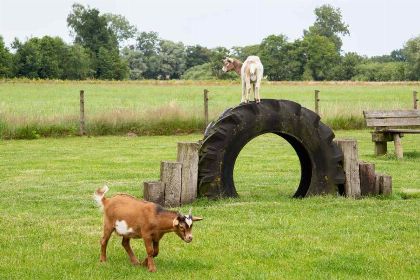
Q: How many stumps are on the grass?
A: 6